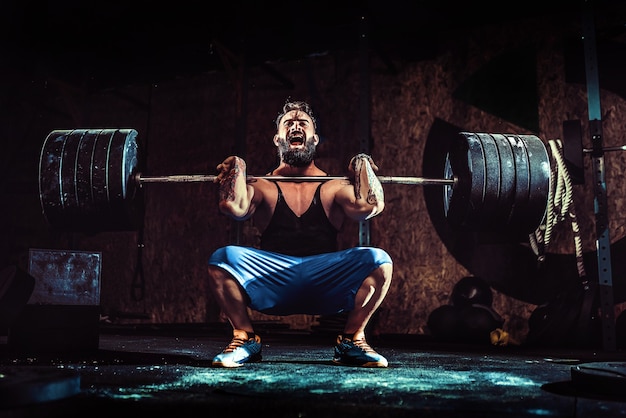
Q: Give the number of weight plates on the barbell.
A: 10